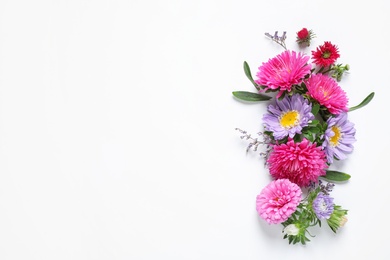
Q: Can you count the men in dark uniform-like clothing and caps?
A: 0